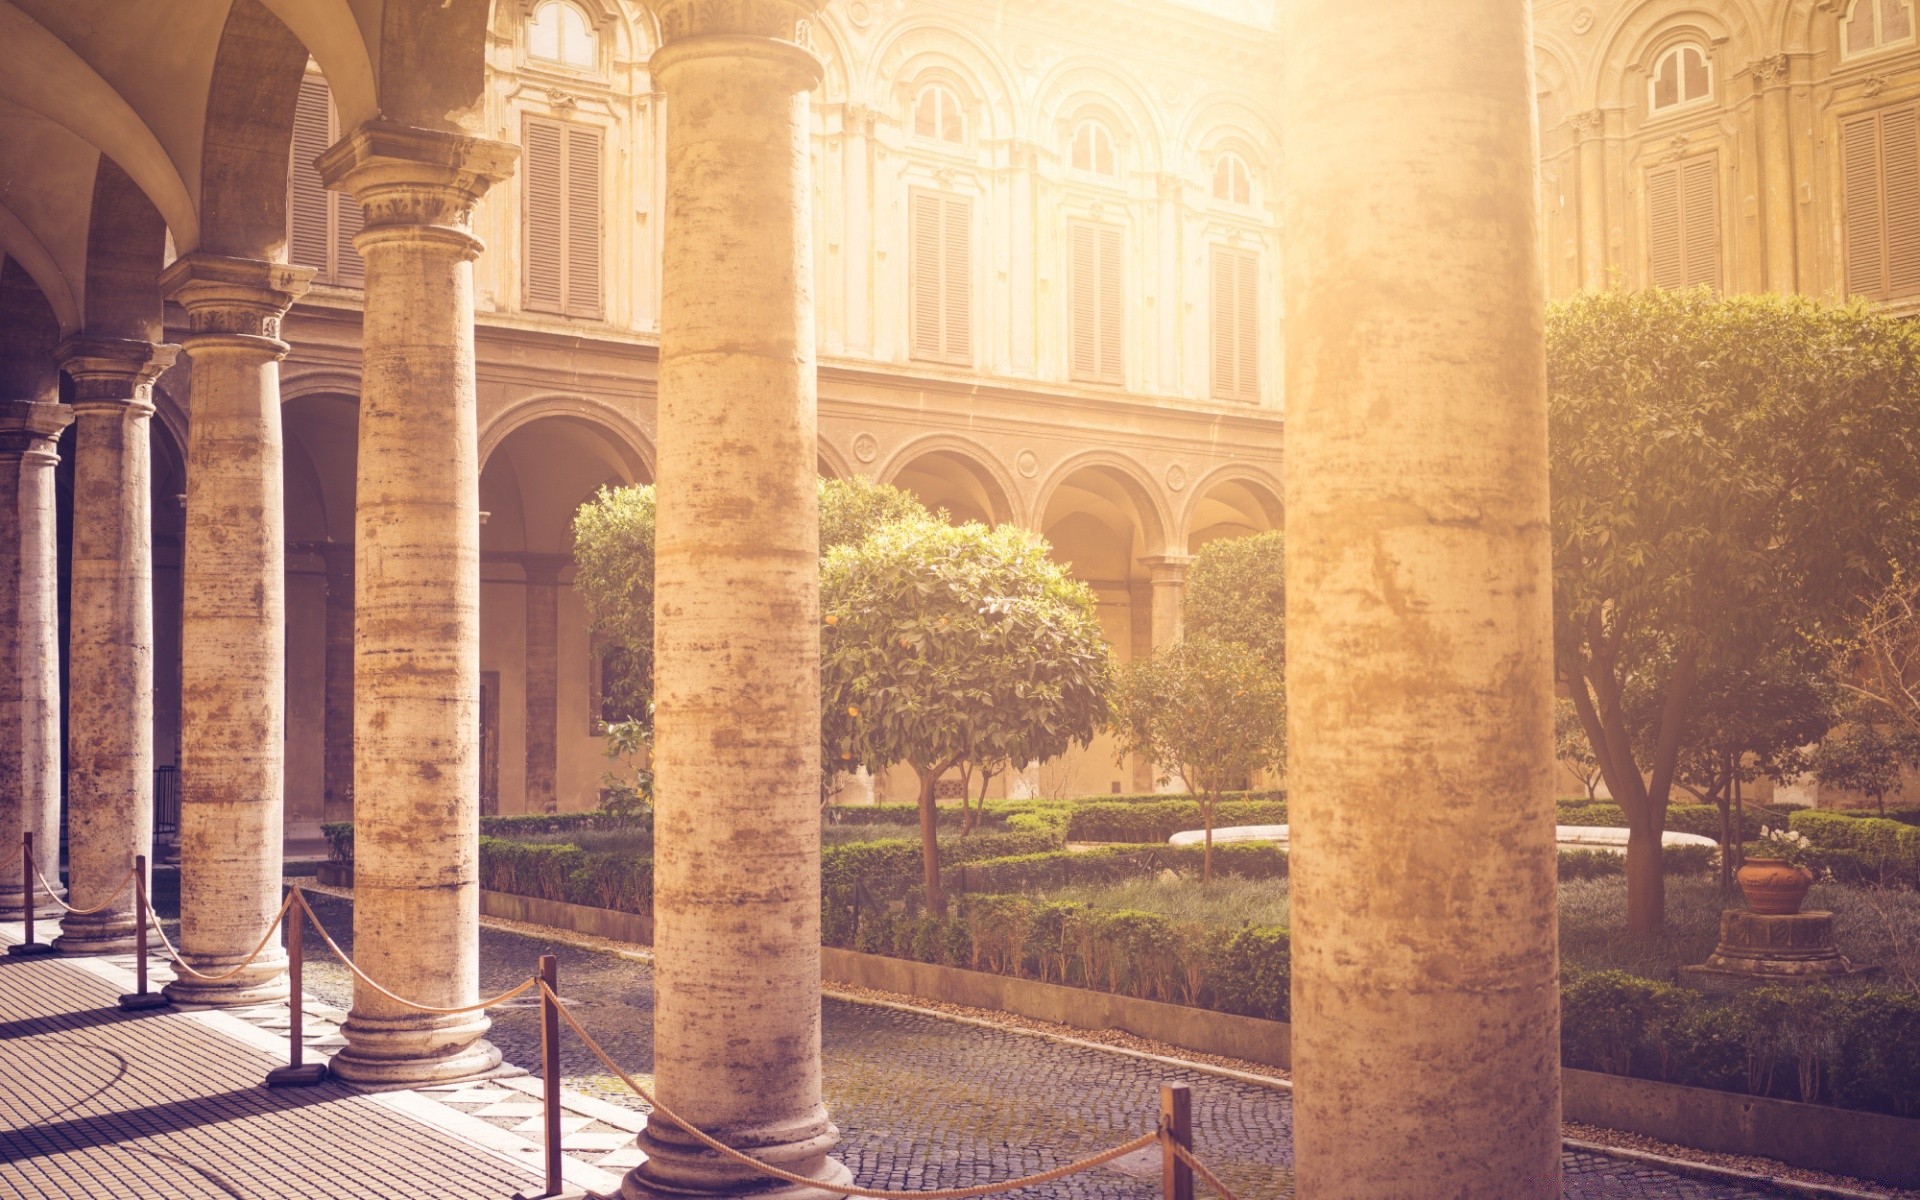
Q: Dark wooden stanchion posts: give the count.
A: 5